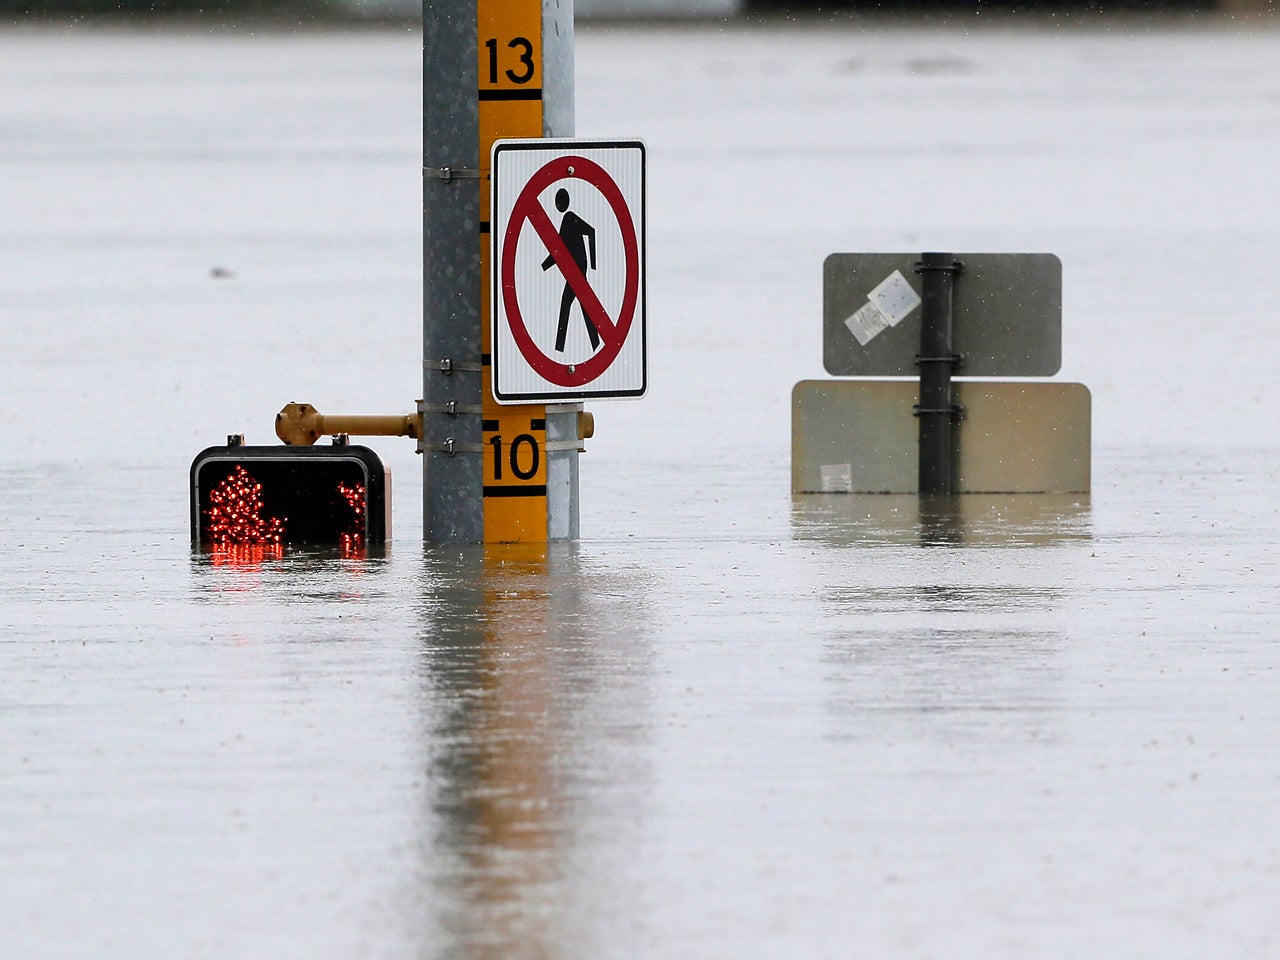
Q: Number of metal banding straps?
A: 4